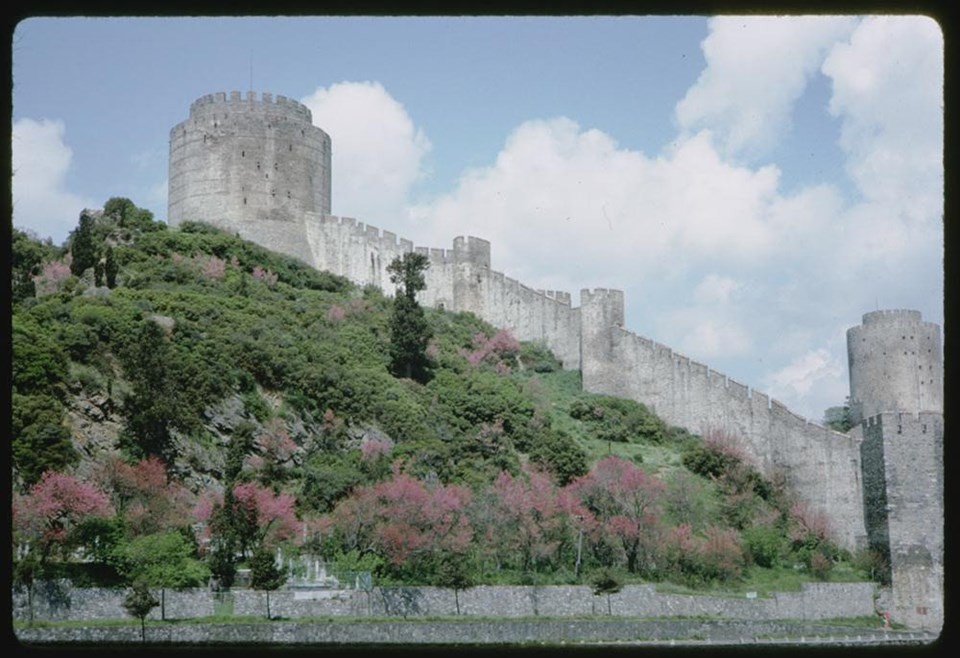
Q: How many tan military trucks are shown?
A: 0